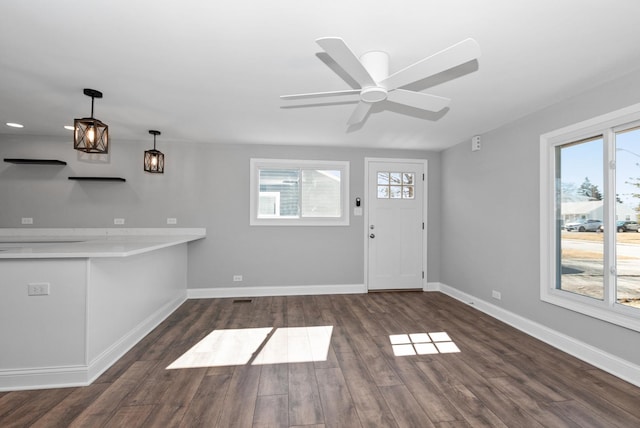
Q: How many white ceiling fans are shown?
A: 1